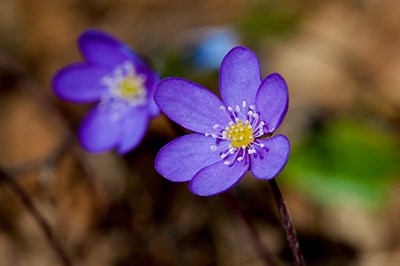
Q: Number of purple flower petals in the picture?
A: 11